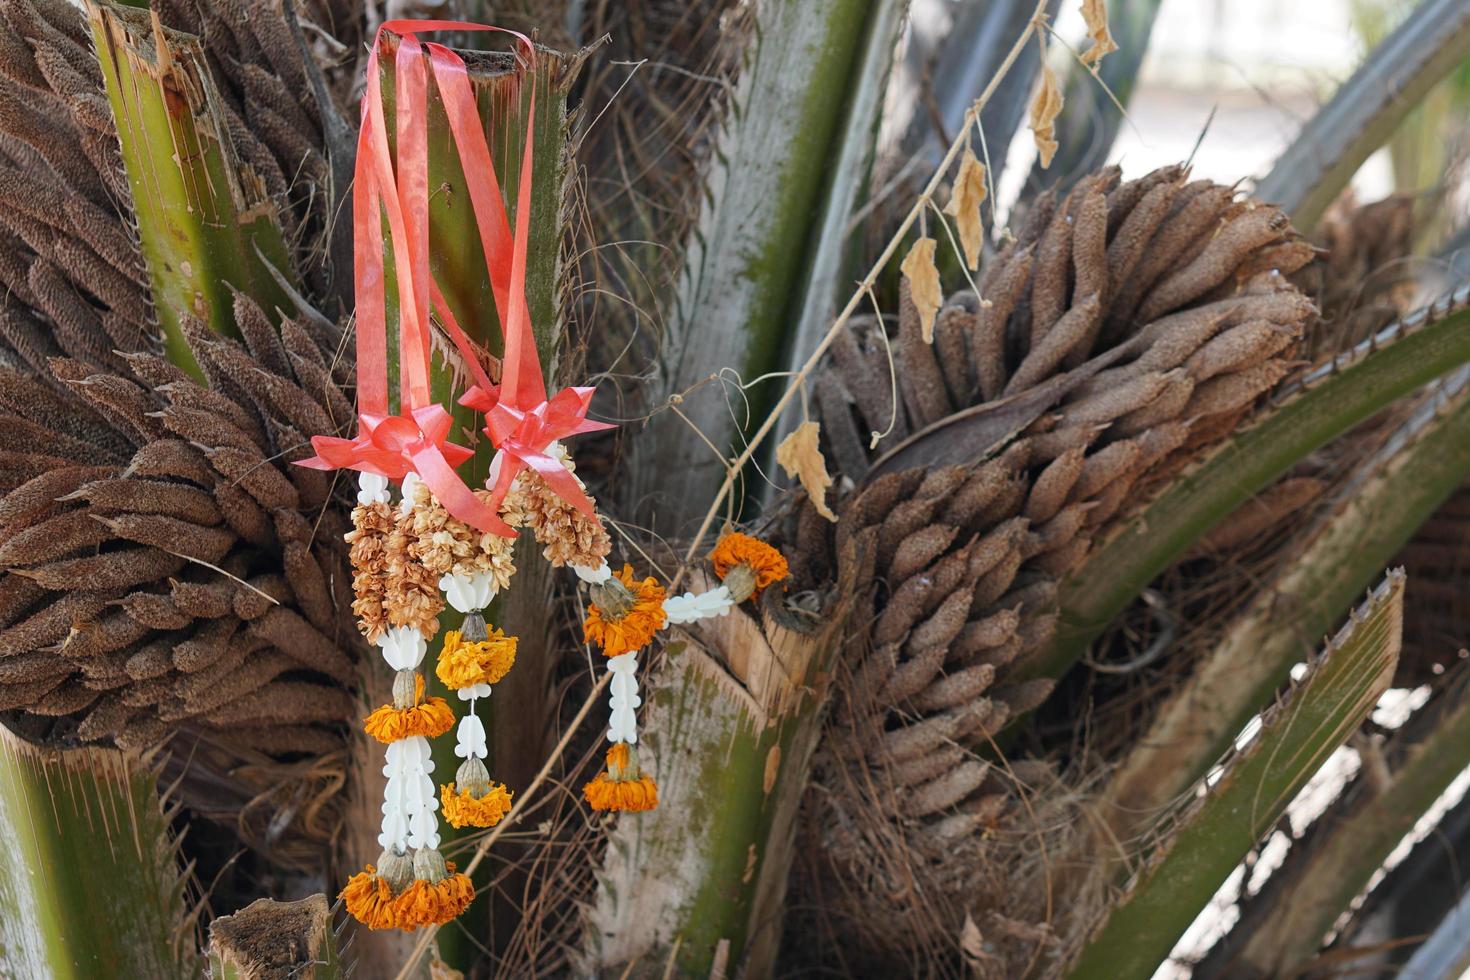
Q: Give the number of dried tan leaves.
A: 5